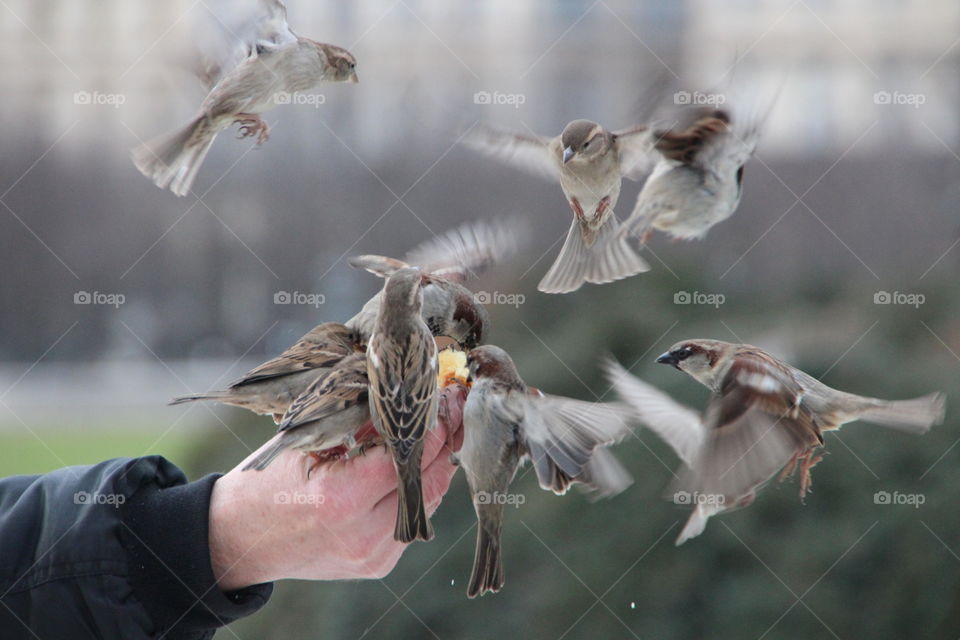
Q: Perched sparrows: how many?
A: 5